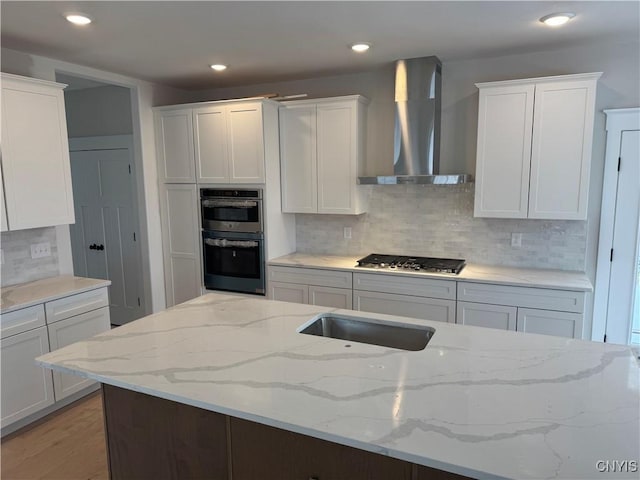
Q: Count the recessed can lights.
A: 4